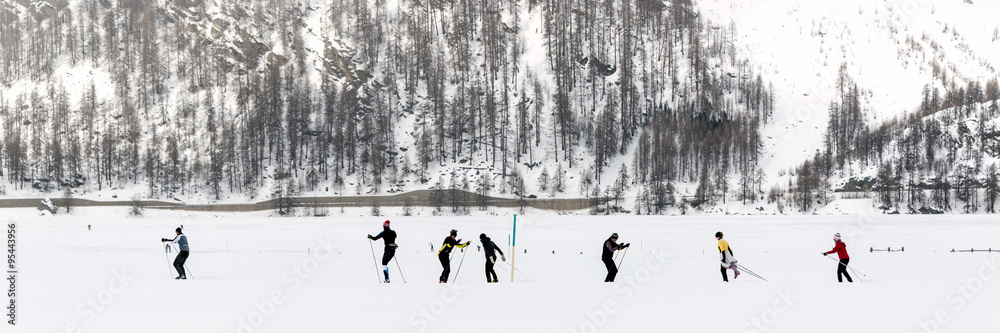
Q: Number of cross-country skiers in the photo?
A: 7